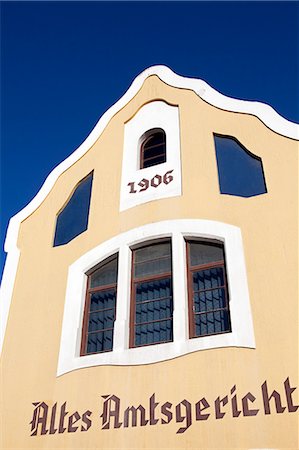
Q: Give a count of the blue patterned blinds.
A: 3